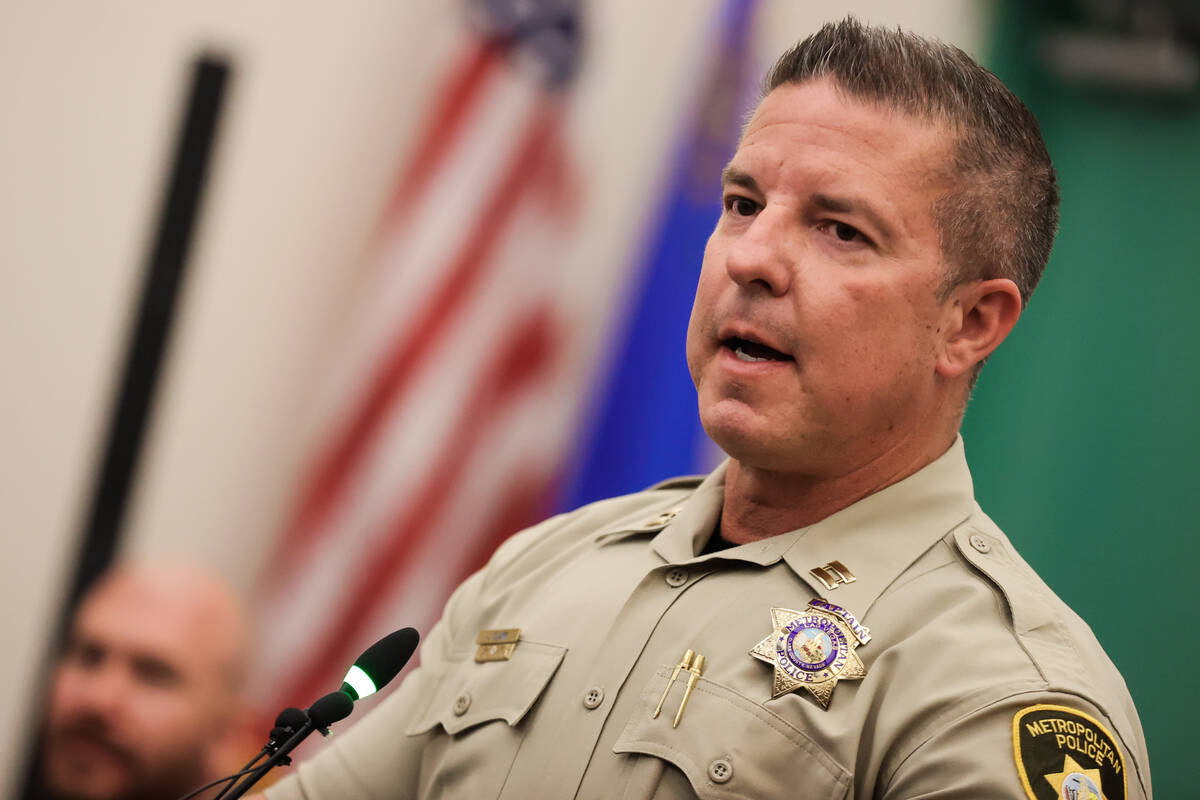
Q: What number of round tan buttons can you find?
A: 5